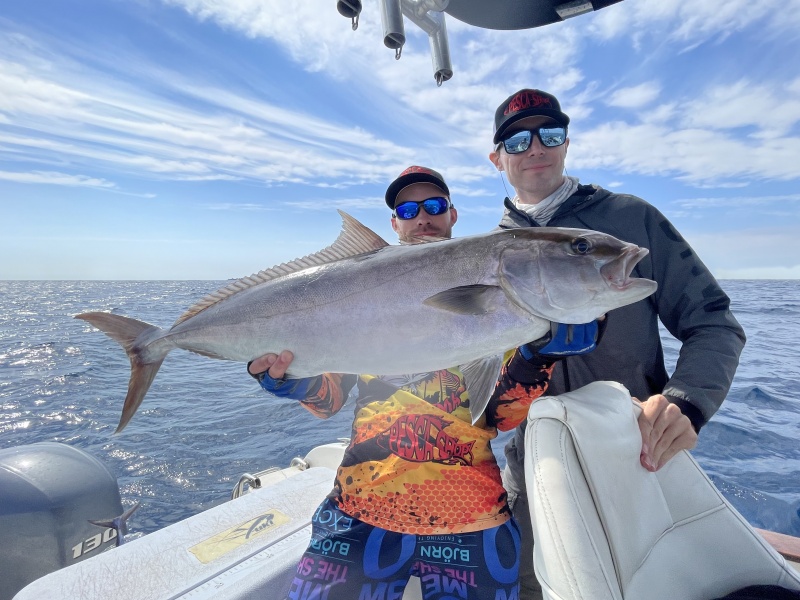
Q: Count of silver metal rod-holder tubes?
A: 3